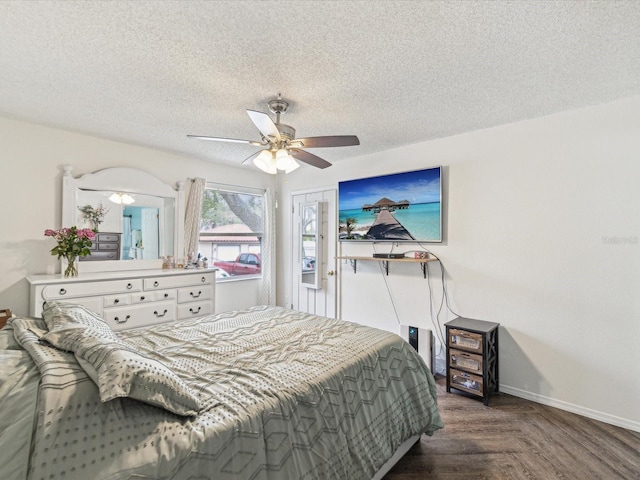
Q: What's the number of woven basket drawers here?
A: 3